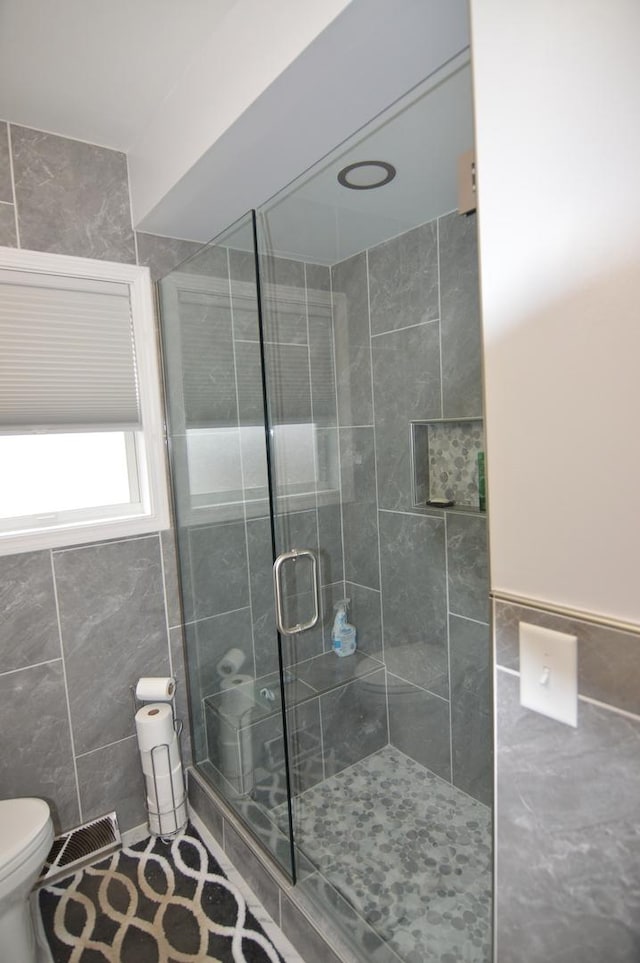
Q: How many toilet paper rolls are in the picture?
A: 5